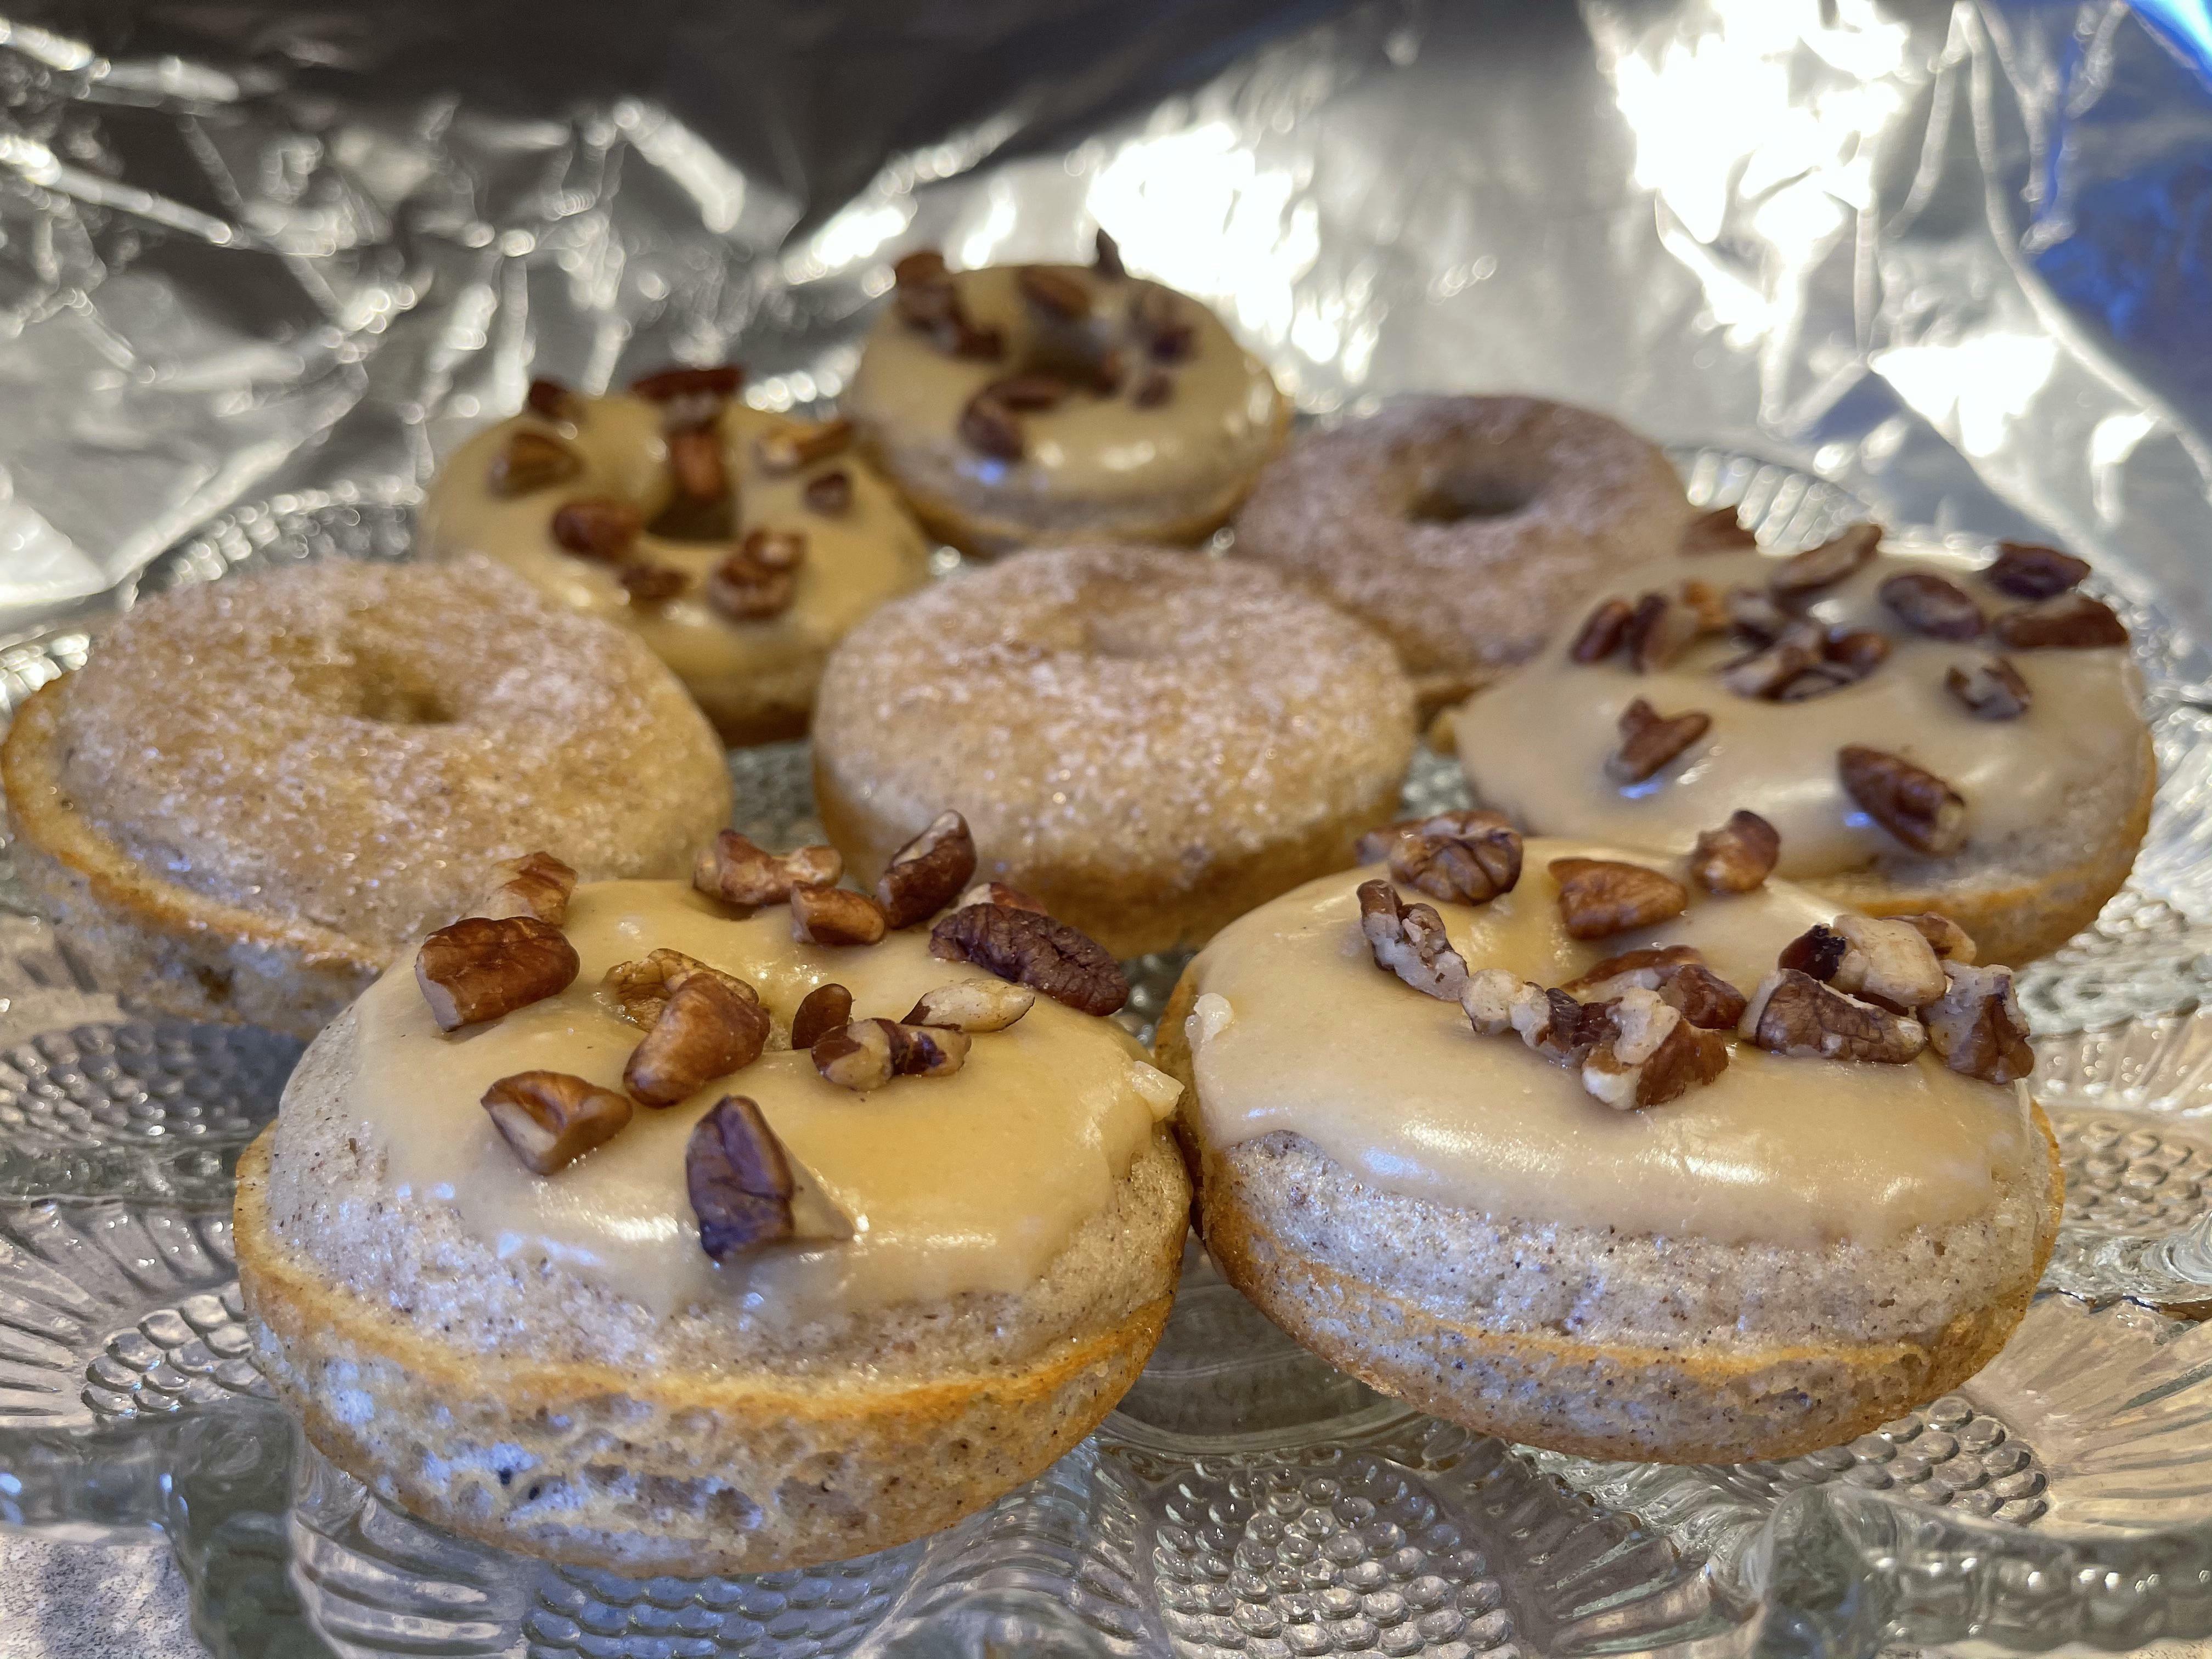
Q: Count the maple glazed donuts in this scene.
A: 5